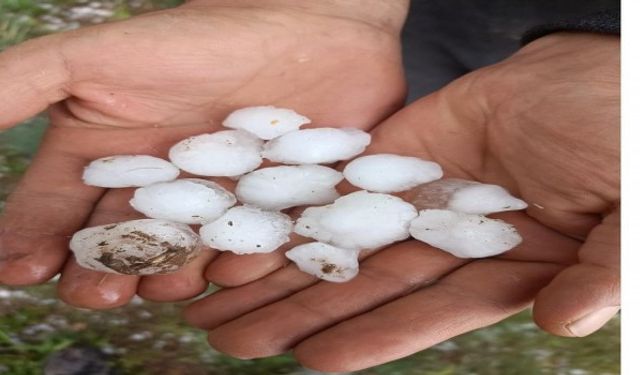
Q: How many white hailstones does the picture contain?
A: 13